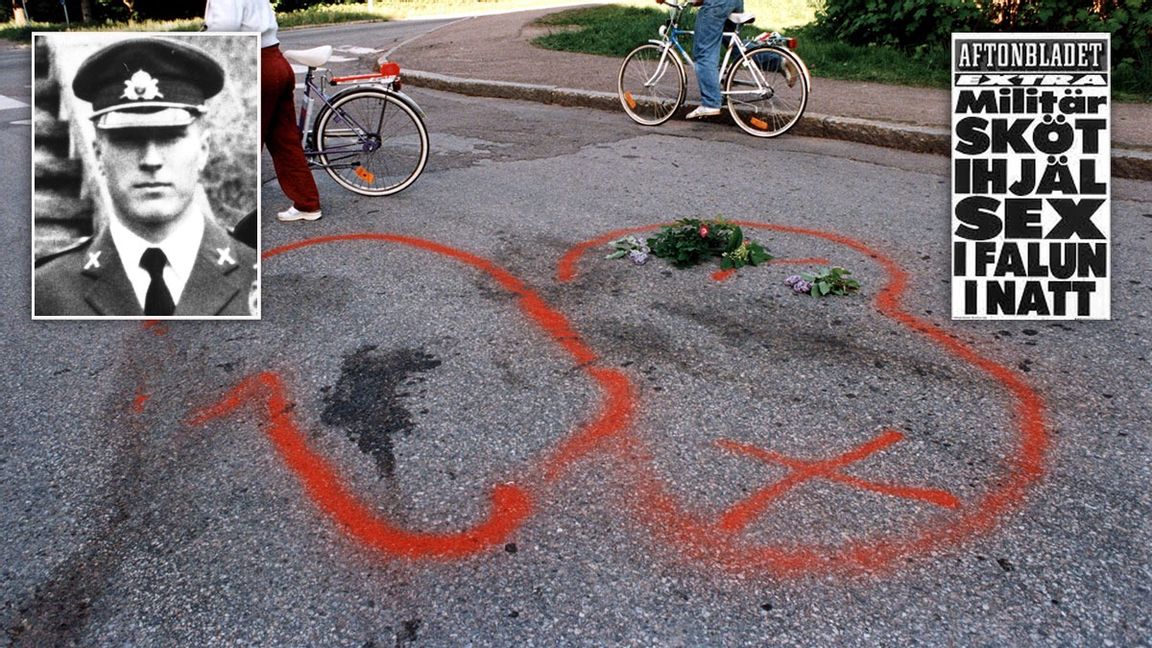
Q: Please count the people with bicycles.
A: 2